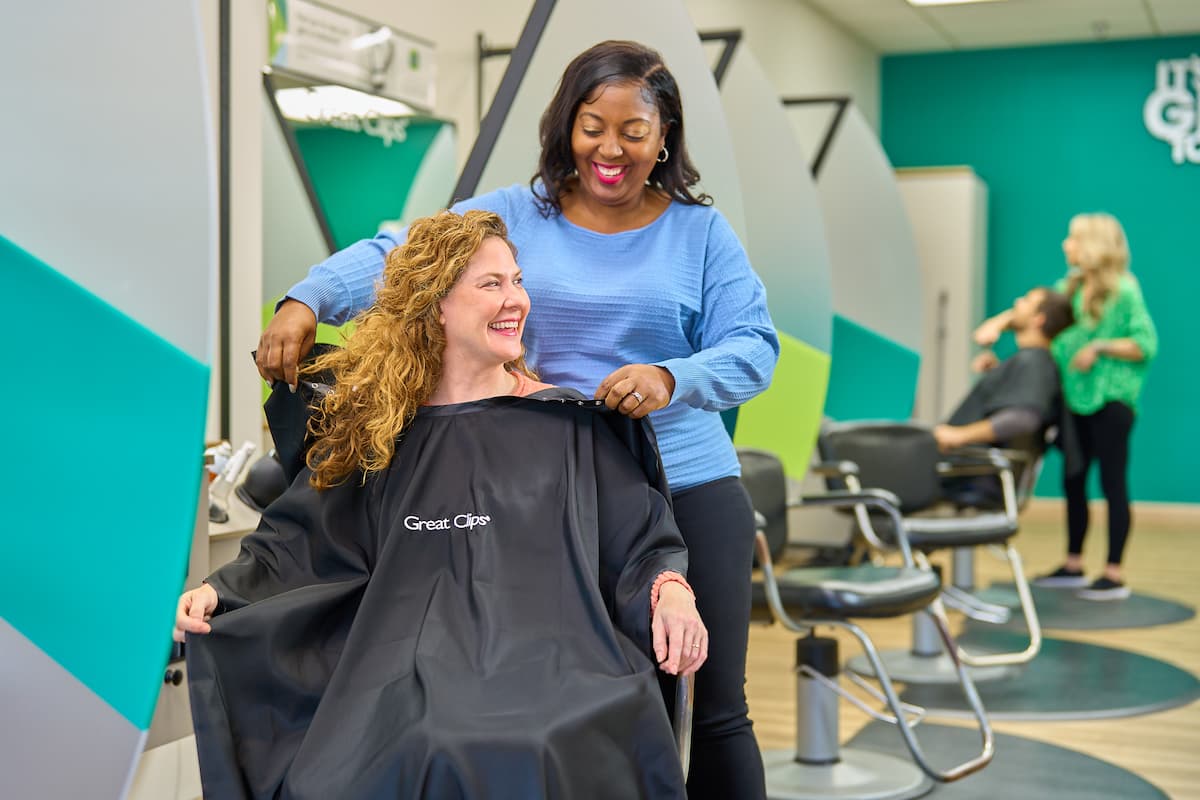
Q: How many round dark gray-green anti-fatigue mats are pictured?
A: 3